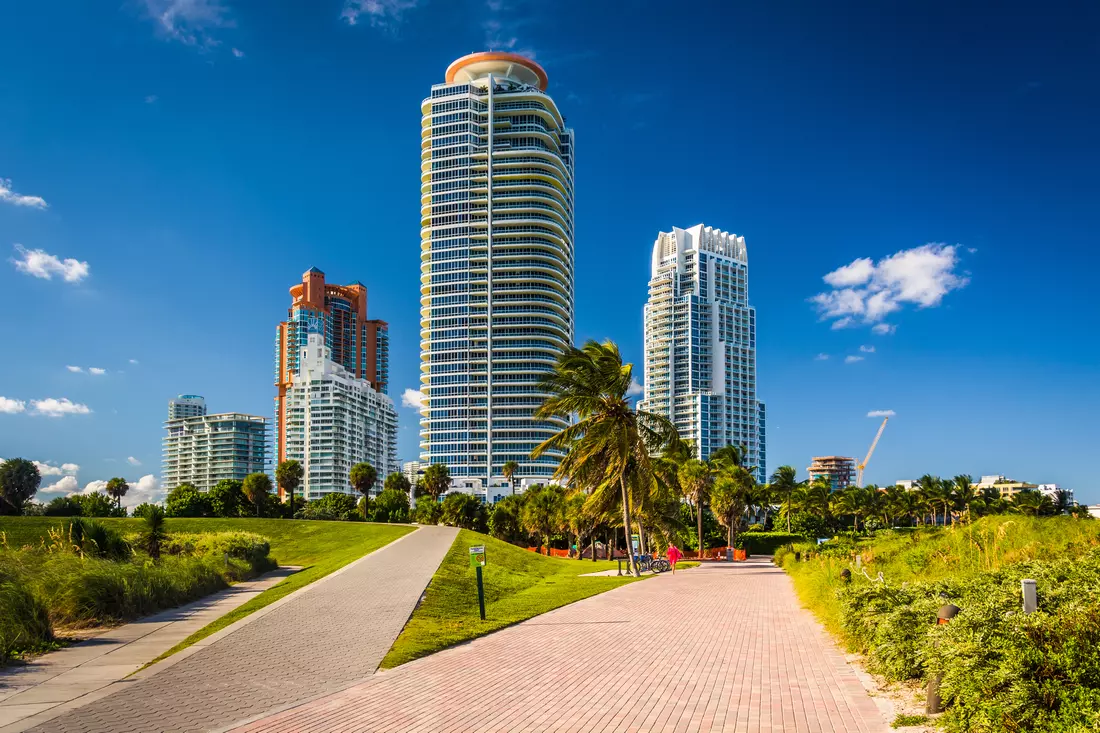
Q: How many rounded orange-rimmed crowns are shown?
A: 1